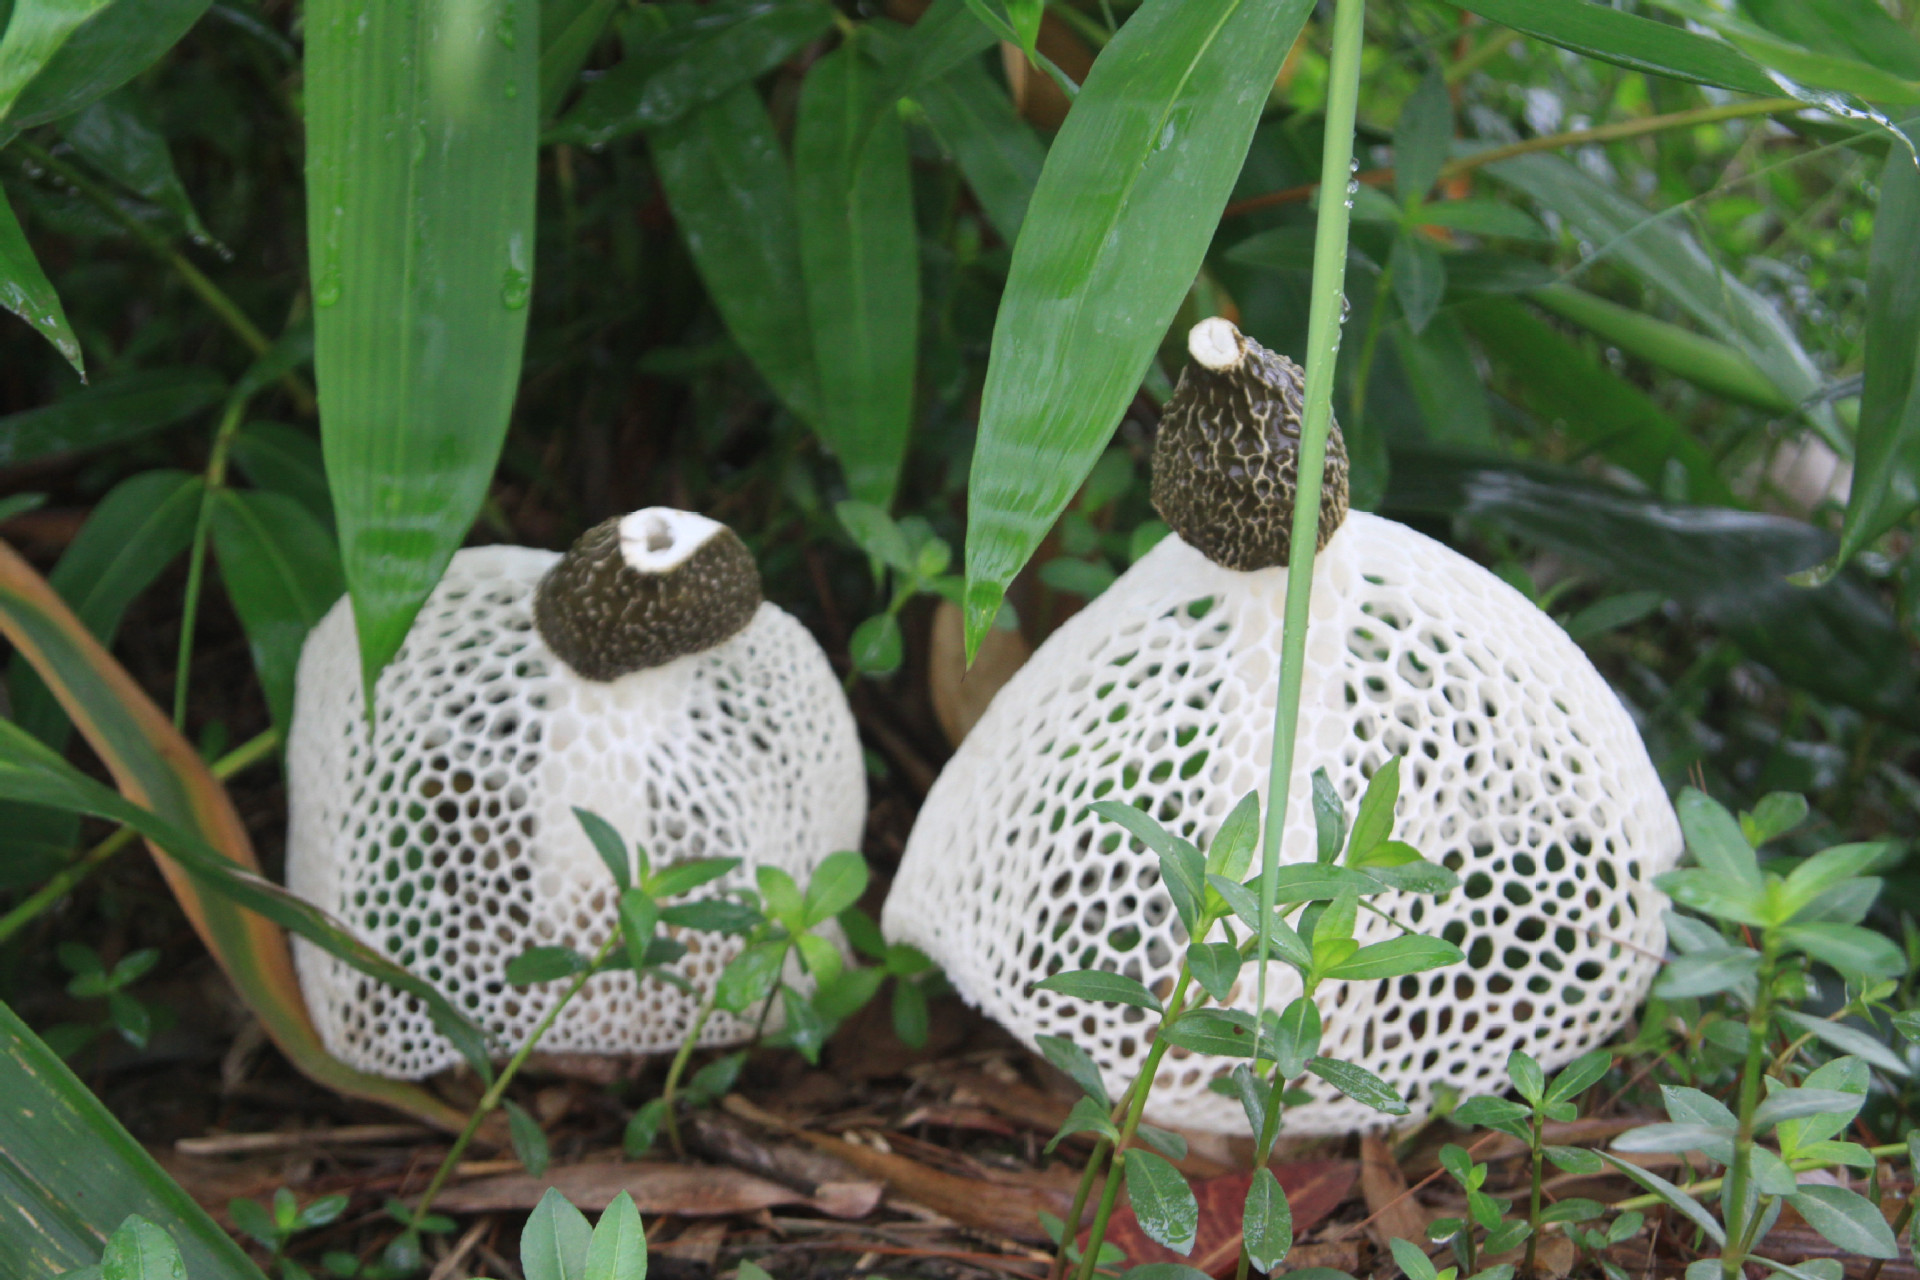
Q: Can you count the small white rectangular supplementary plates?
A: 0